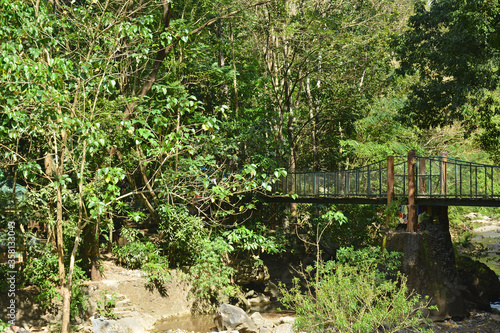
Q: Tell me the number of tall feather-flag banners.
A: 0